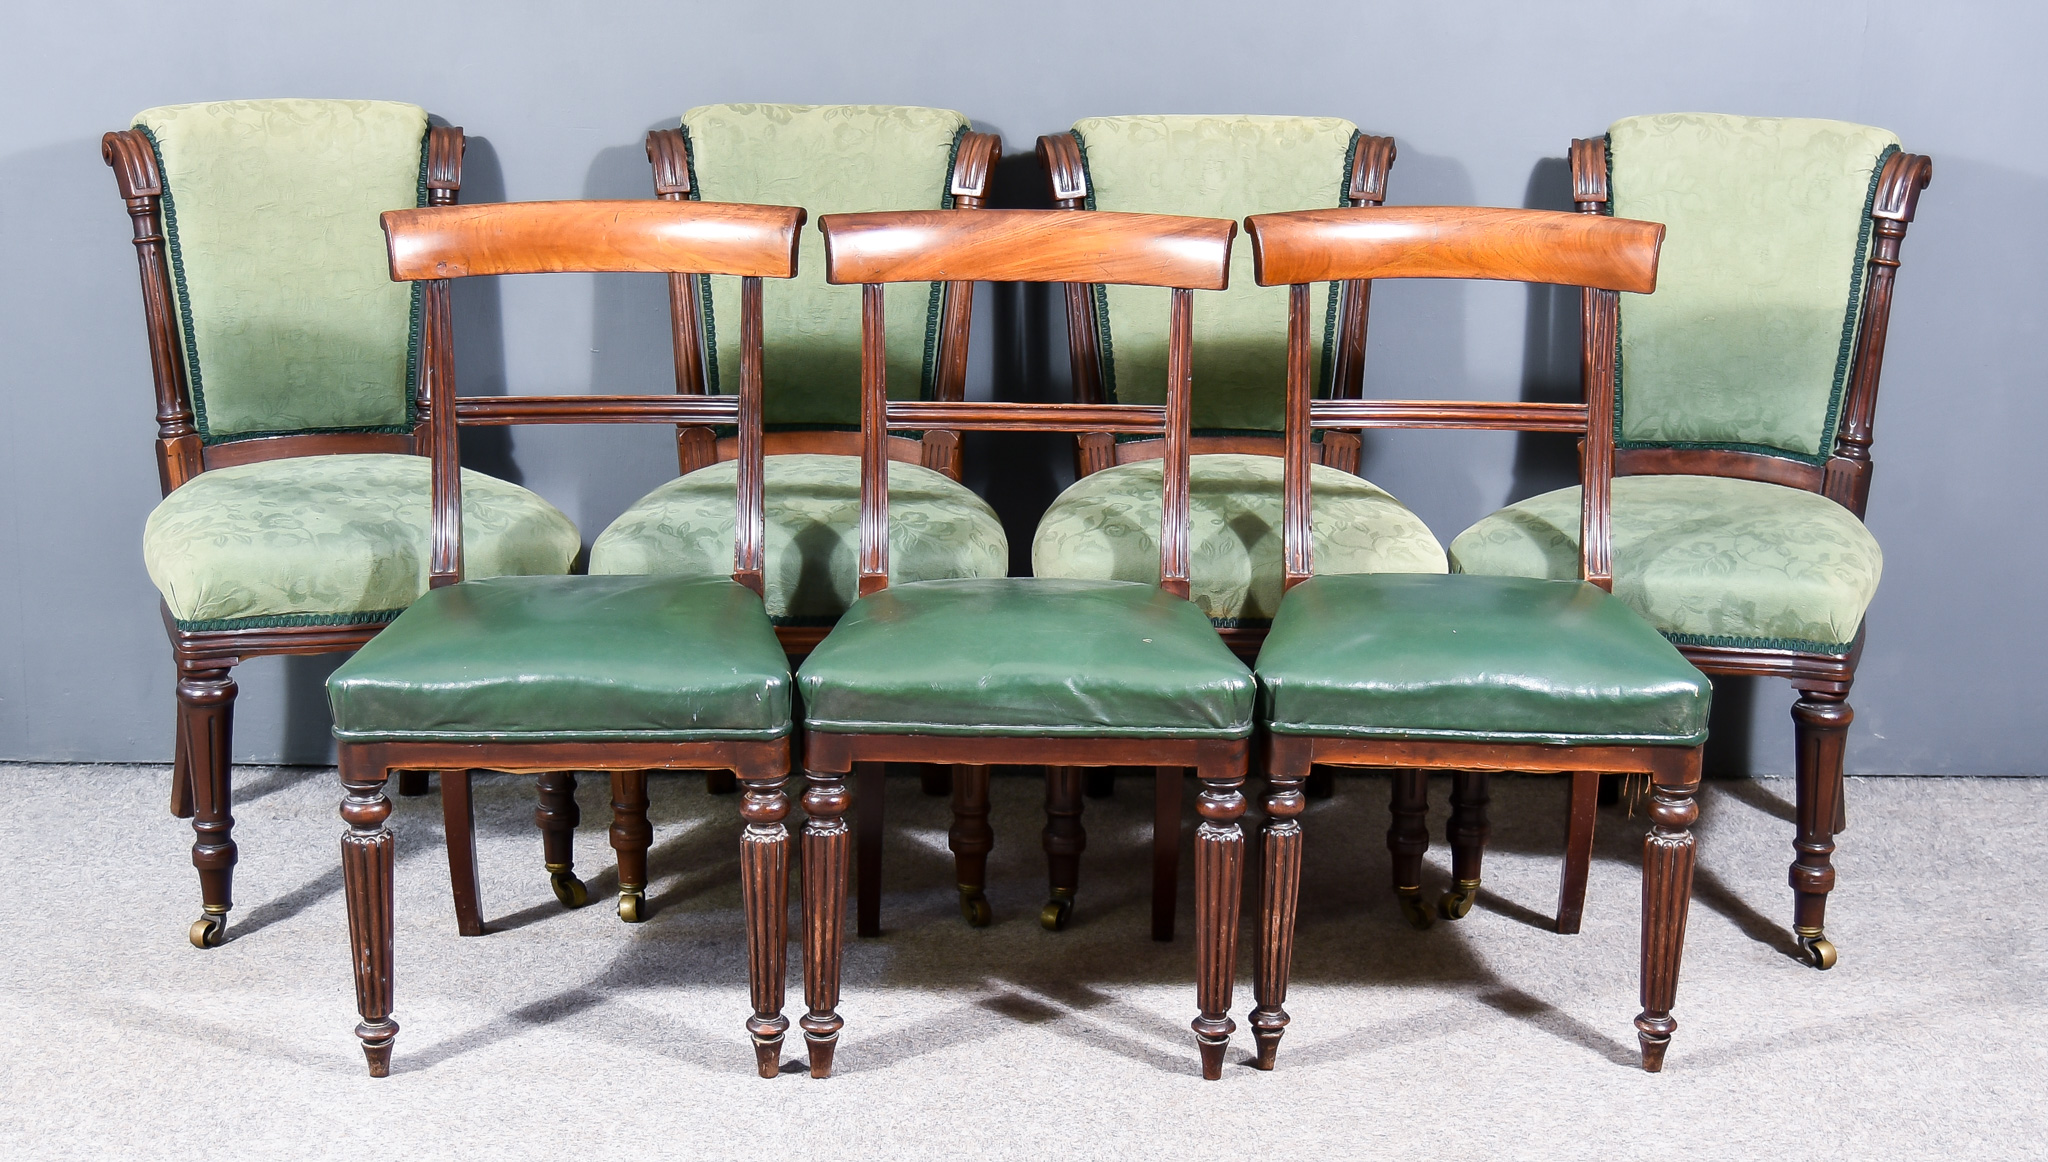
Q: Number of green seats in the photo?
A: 7